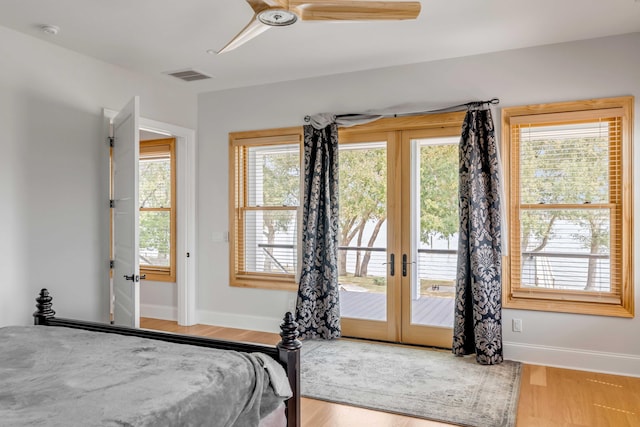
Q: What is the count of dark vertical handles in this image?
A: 2